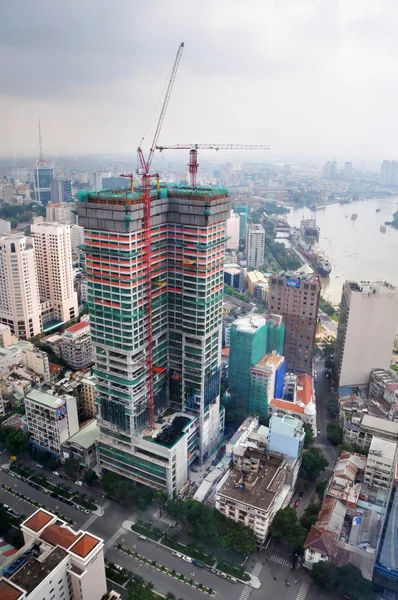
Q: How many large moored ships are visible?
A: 2